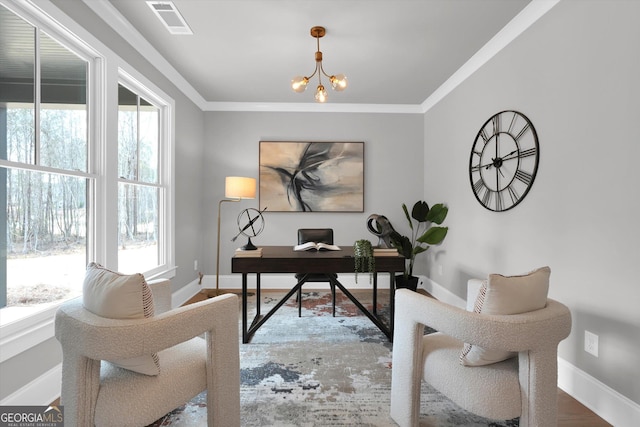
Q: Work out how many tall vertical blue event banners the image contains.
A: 0